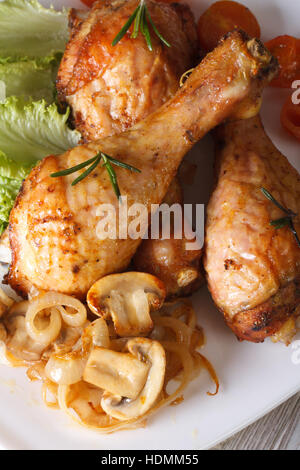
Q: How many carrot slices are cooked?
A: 0